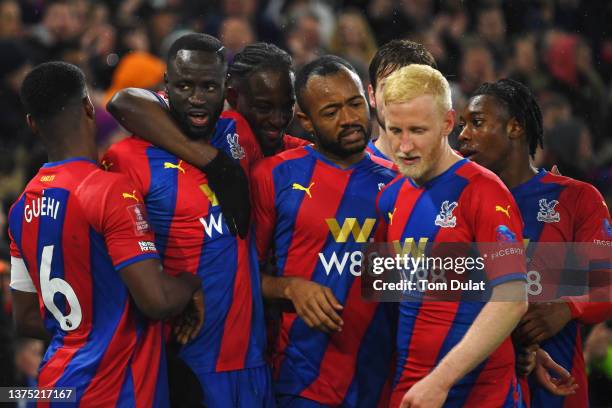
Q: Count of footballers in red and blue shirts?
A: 7